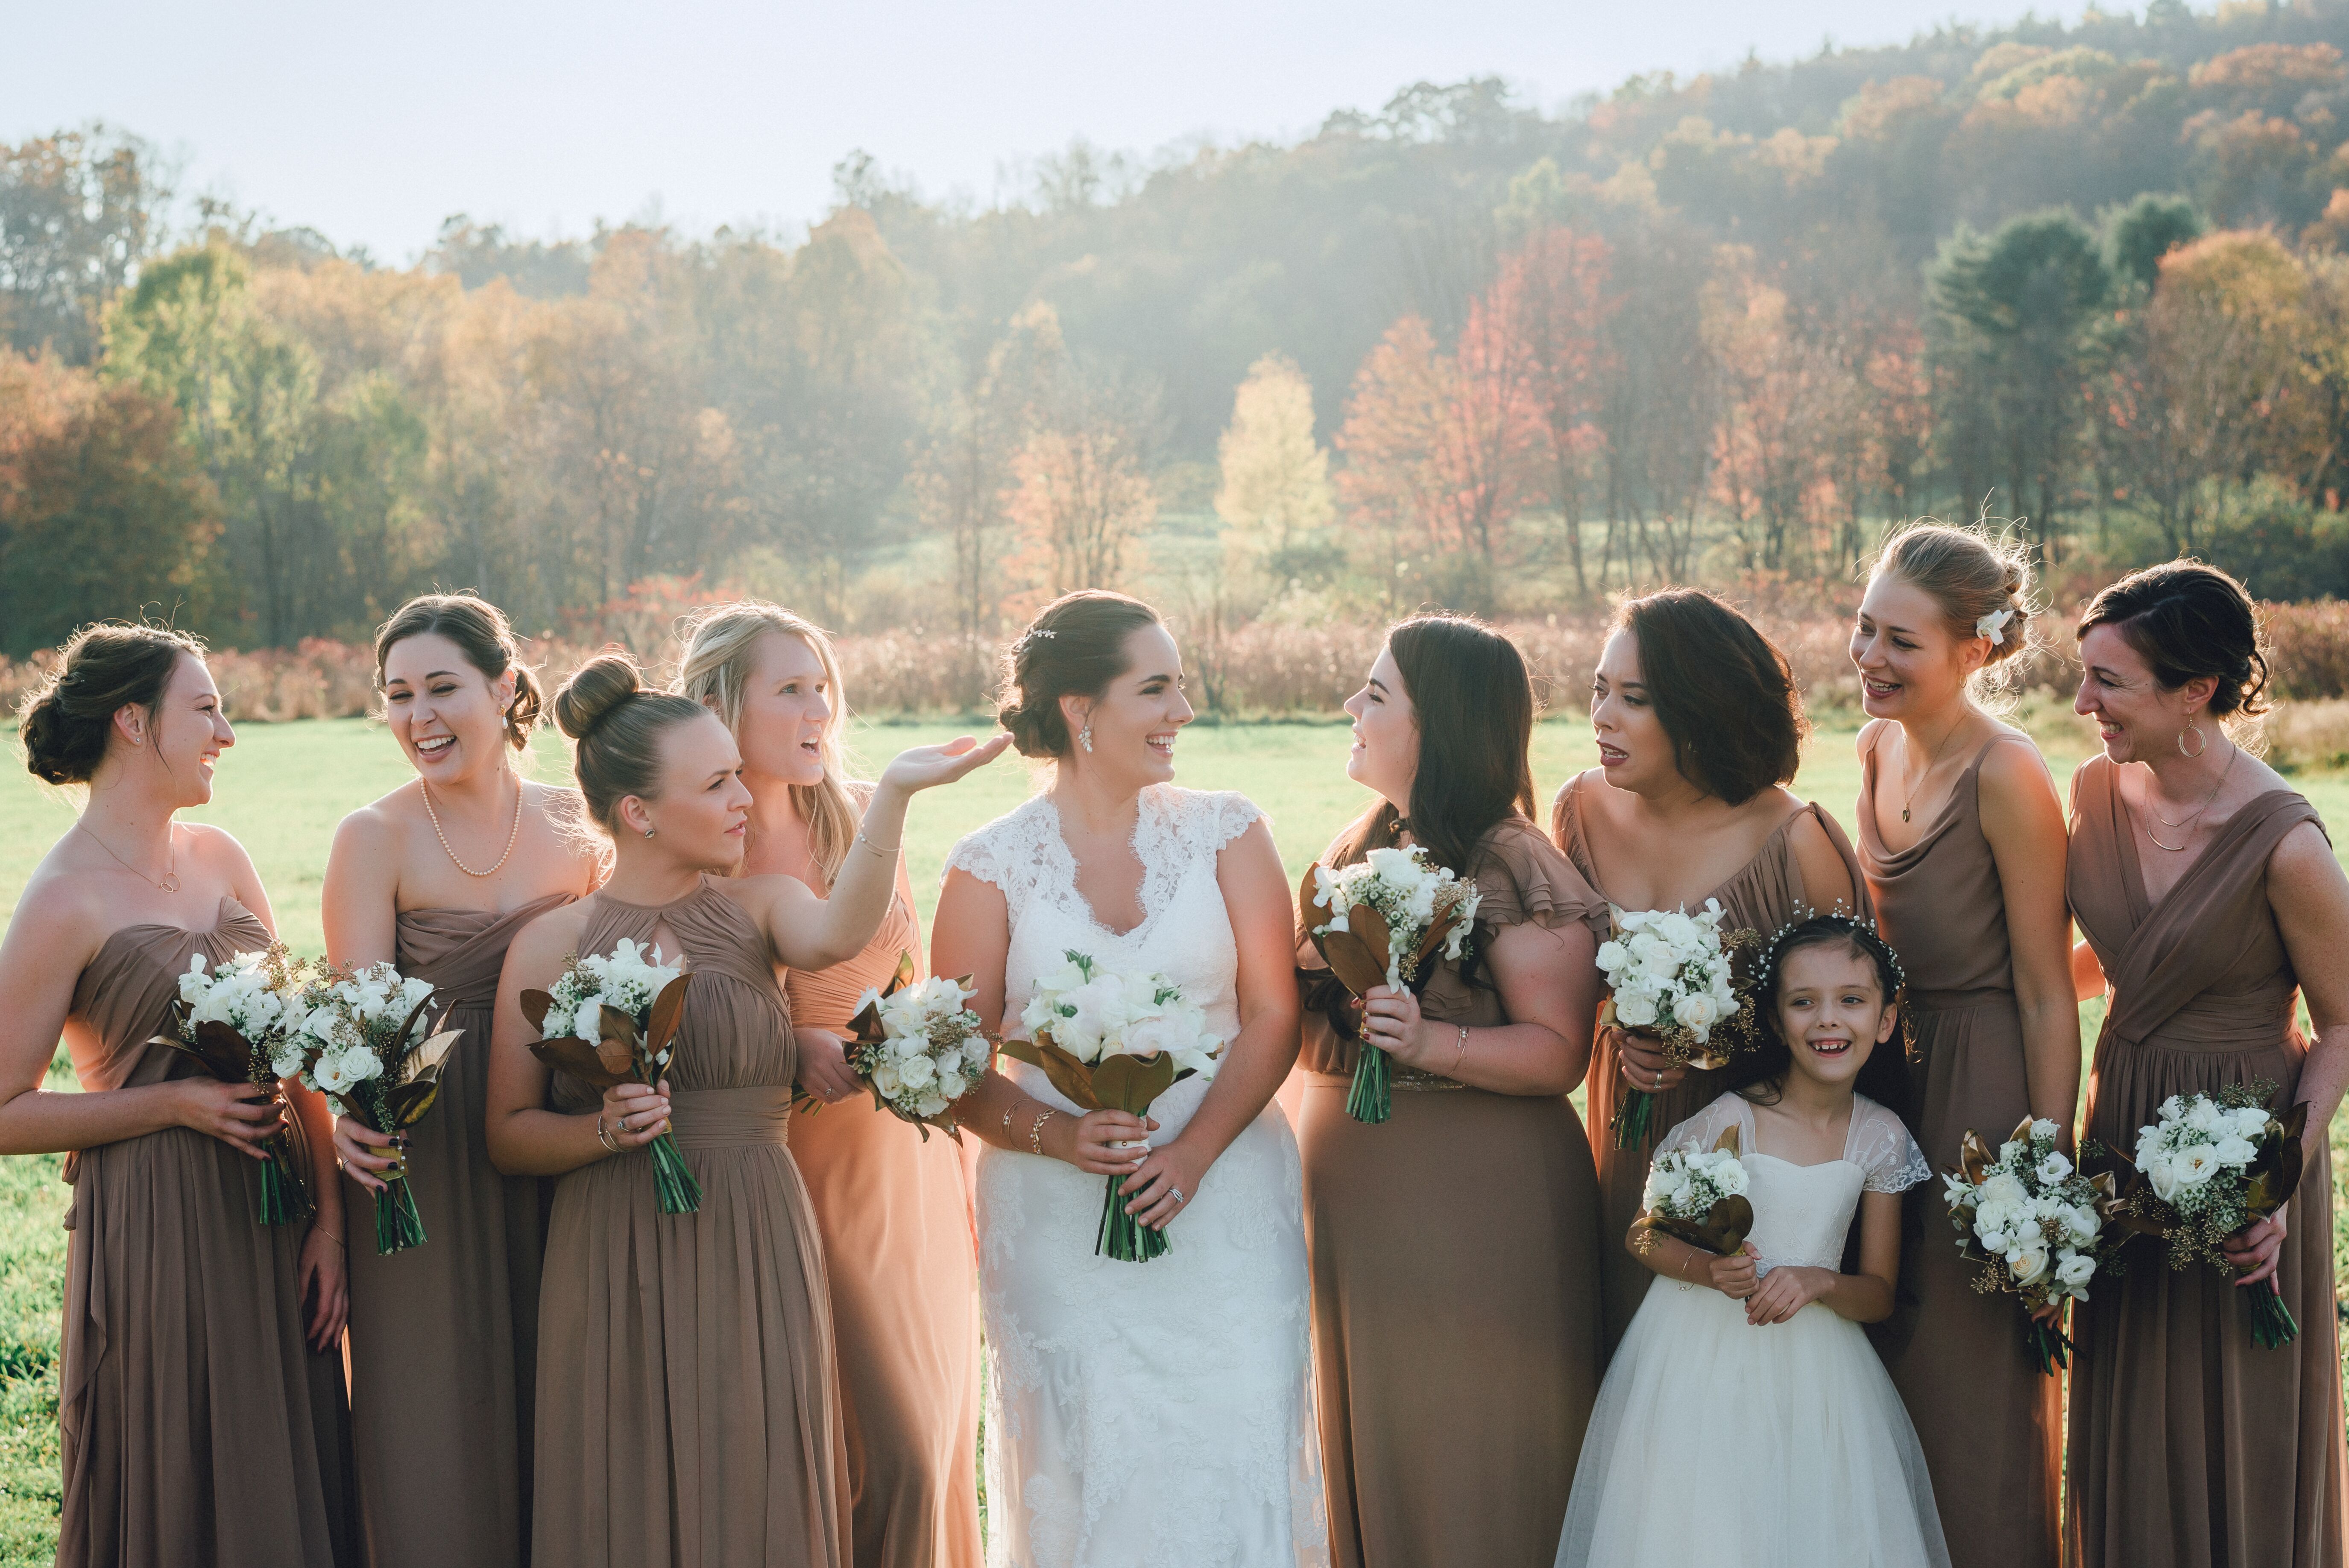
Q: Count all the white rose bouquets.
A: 10